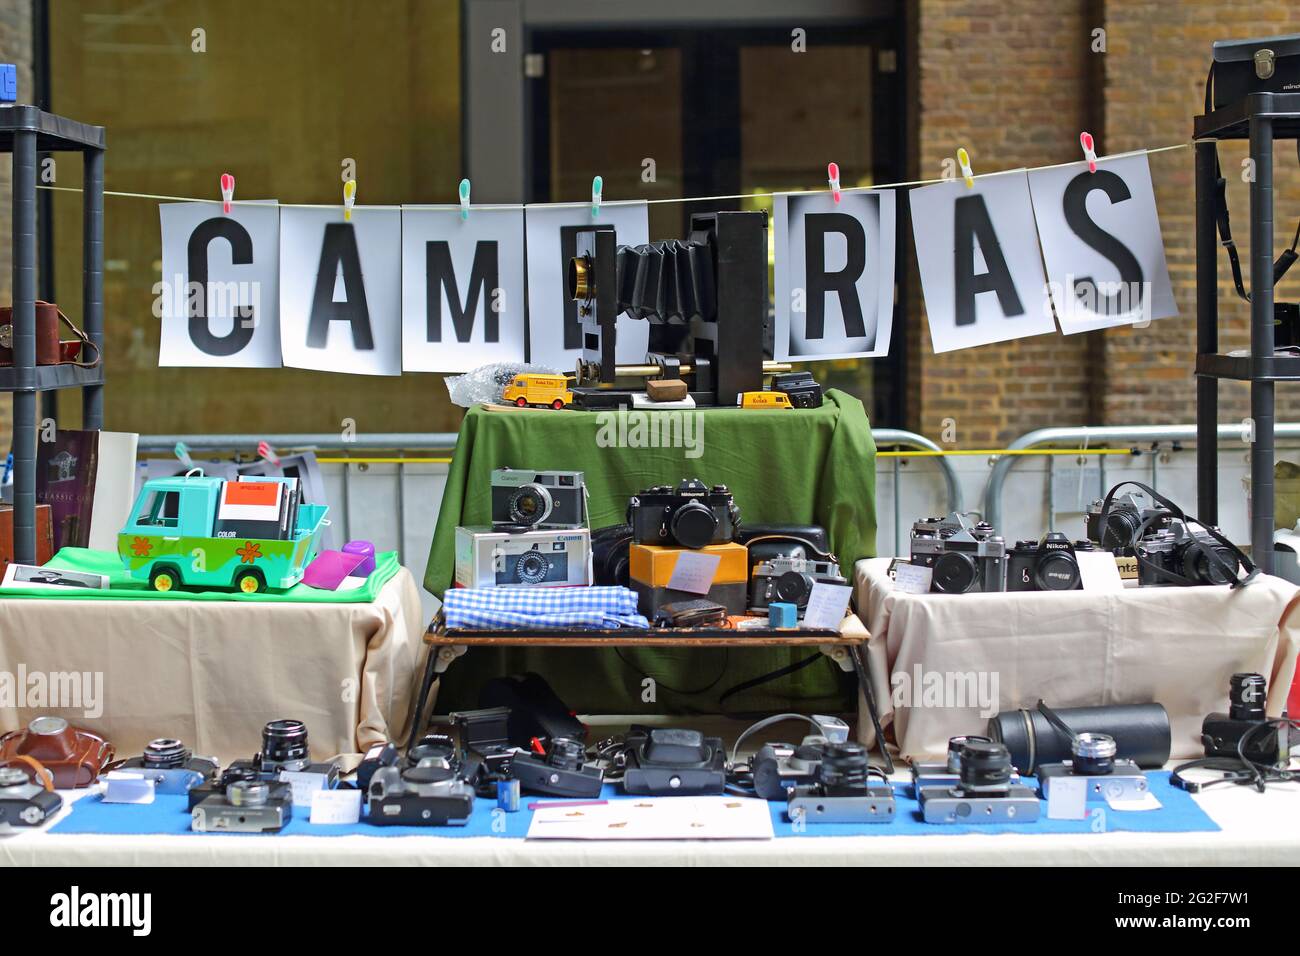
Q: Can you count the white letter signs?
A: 7